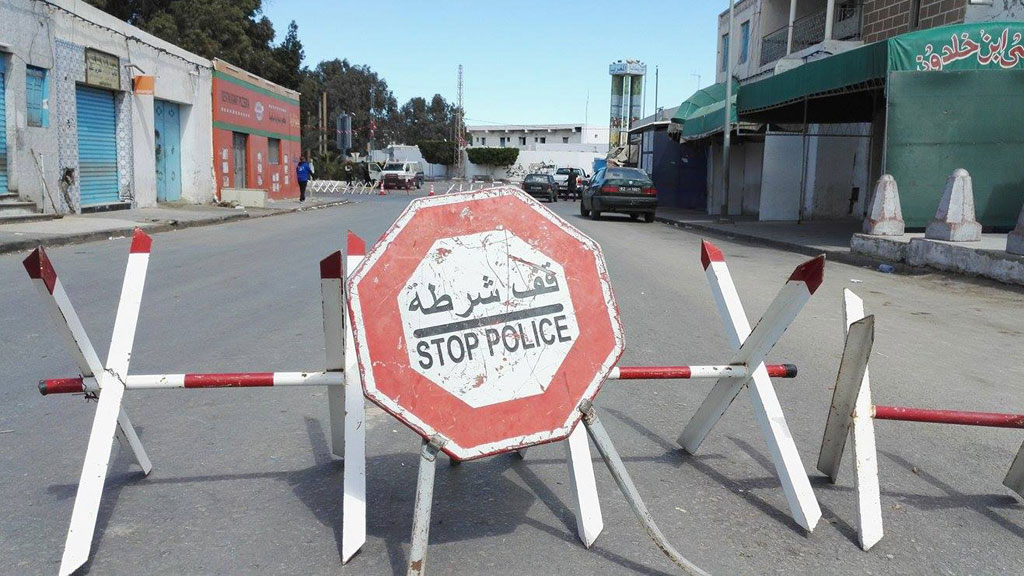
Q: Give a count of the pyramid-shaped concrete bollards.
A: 3